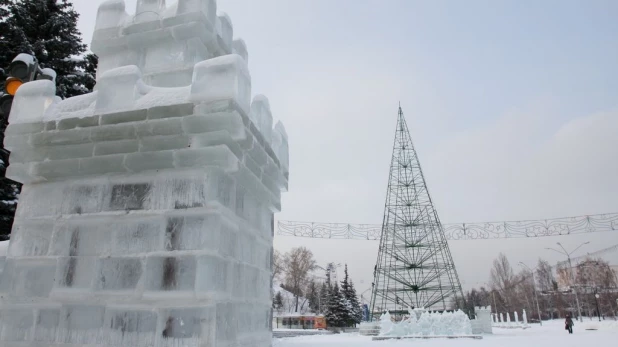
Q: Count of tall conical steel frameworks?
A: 1